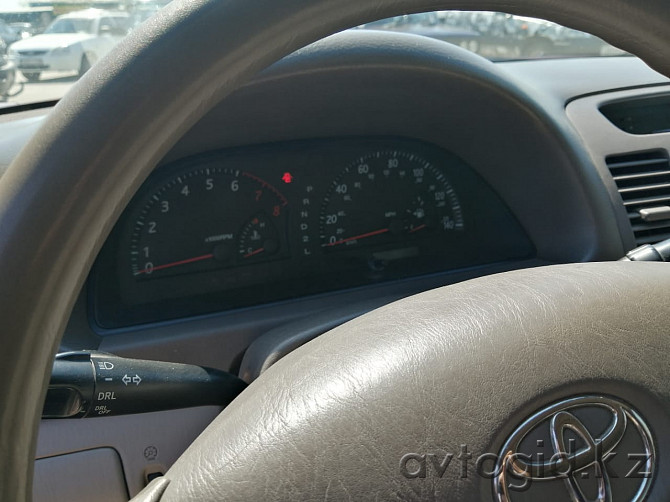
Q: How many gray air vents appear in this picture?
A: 1